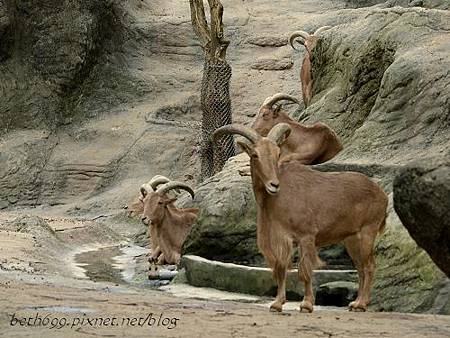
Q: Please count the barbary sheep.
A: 5